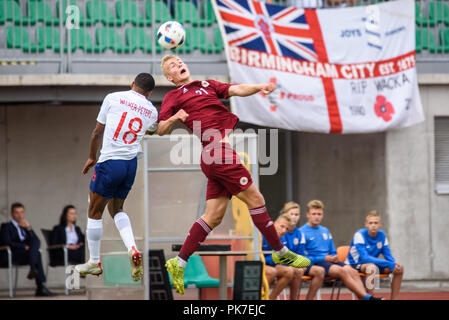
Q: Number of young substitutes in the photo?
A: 4